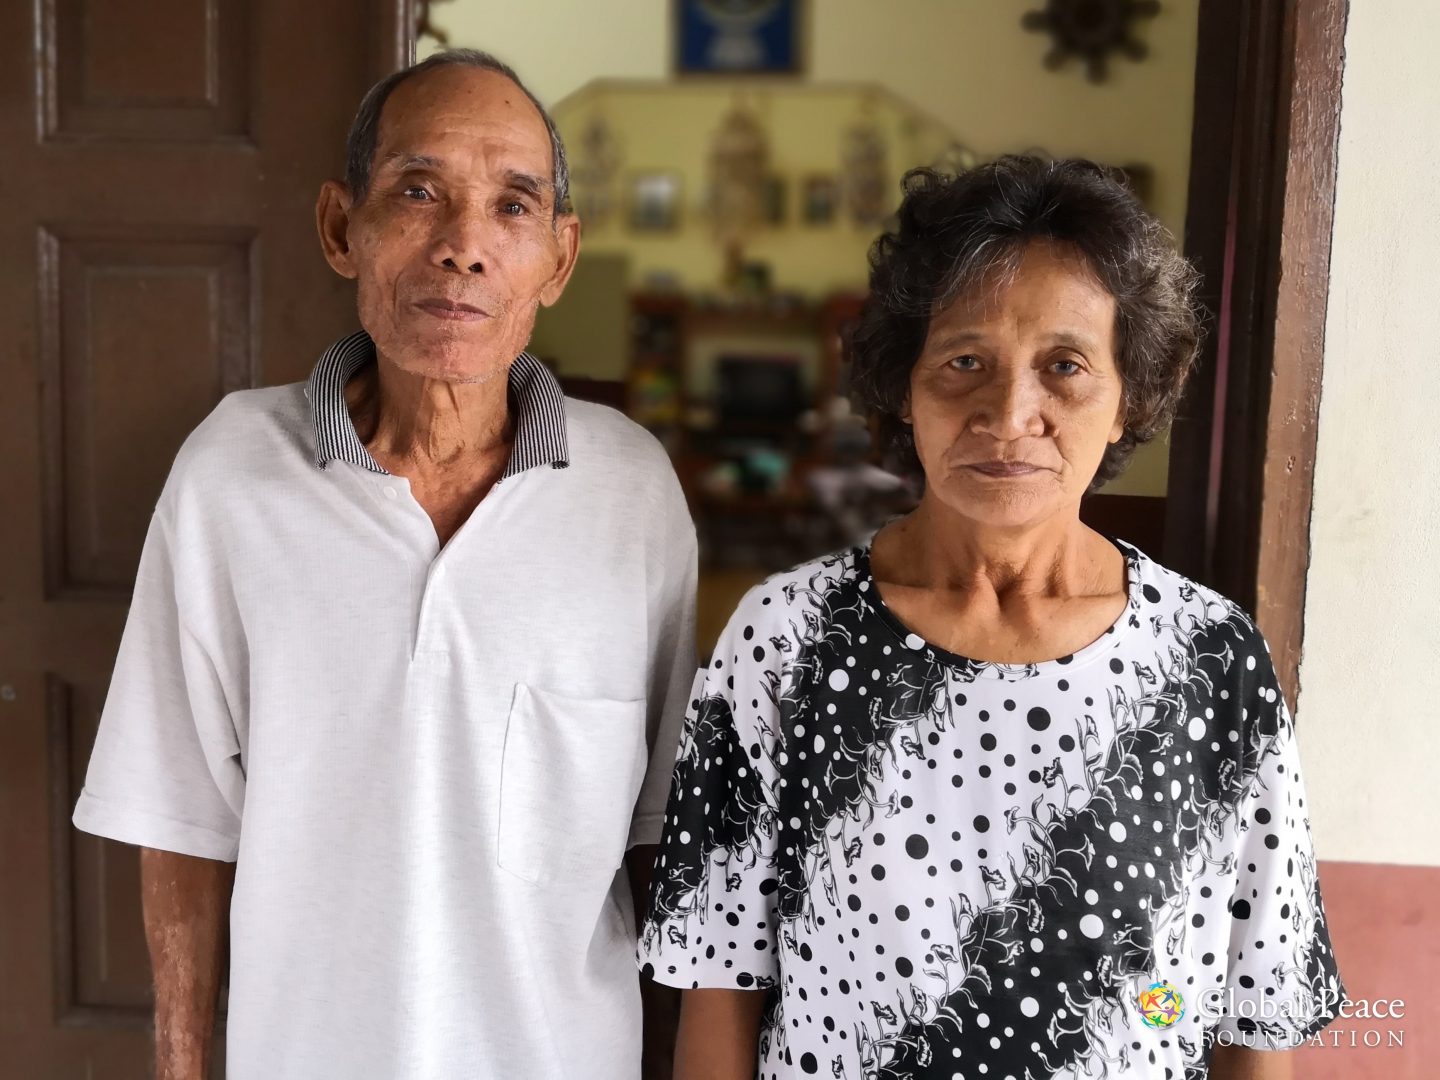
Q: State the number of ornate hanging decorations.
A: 3